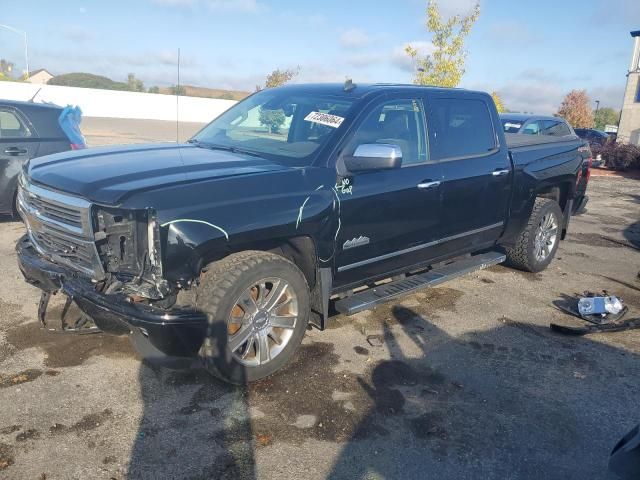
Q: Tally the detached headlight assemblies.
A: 1